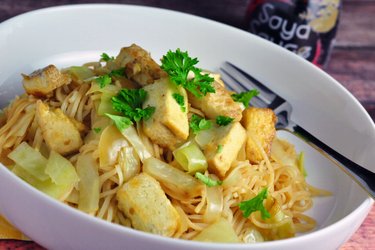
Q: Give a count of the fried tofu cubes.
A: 8